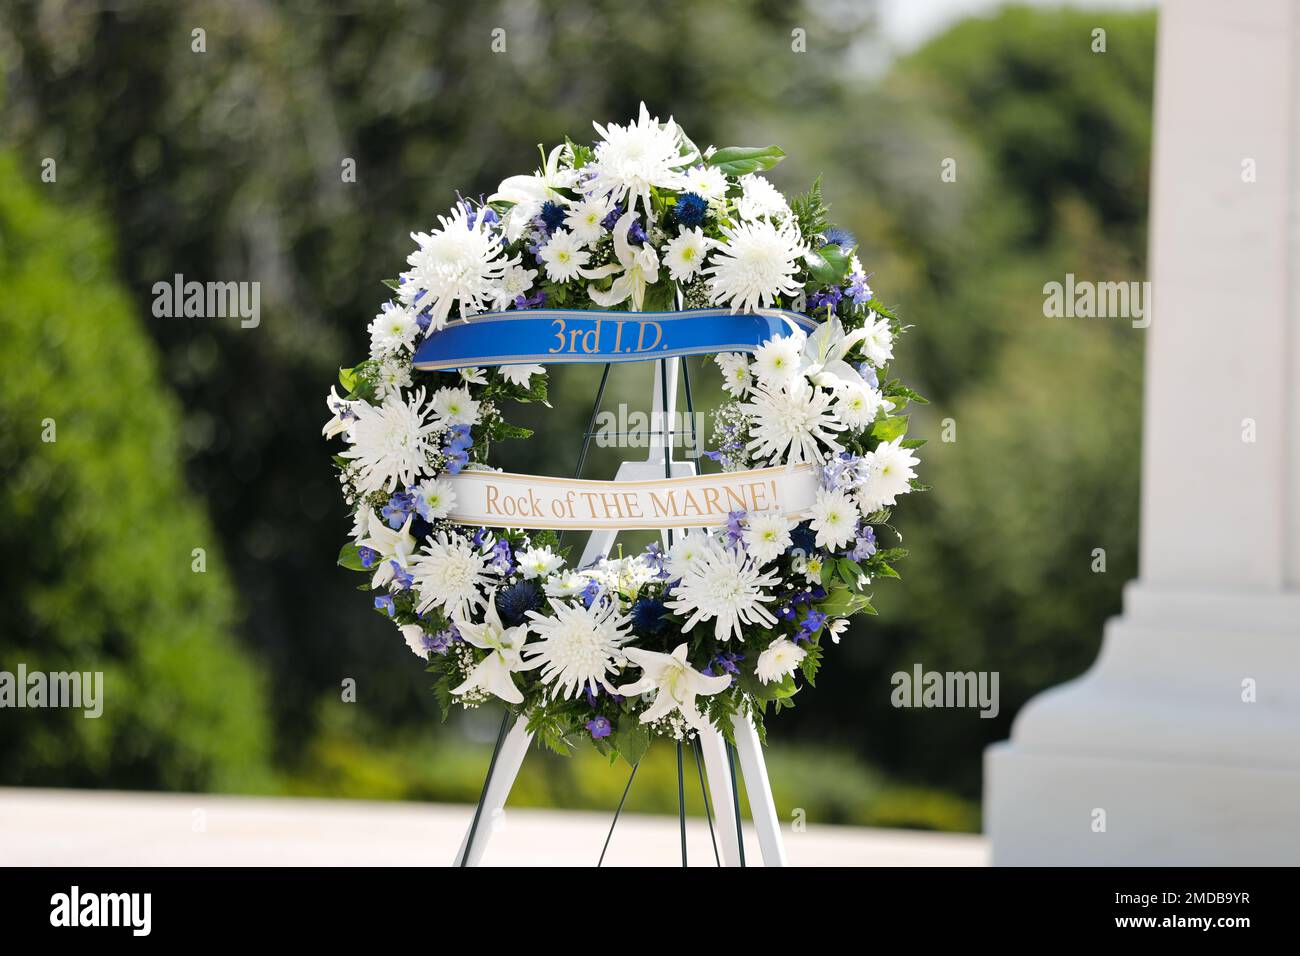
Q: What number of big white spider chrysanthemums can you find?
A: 8